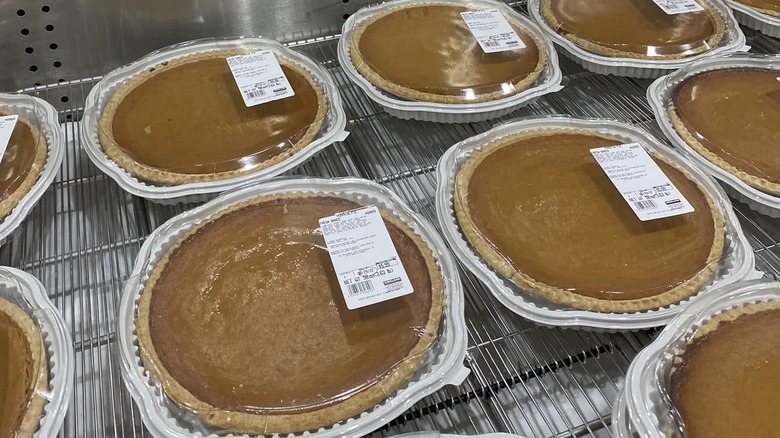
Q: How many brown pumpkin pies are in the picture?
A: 10